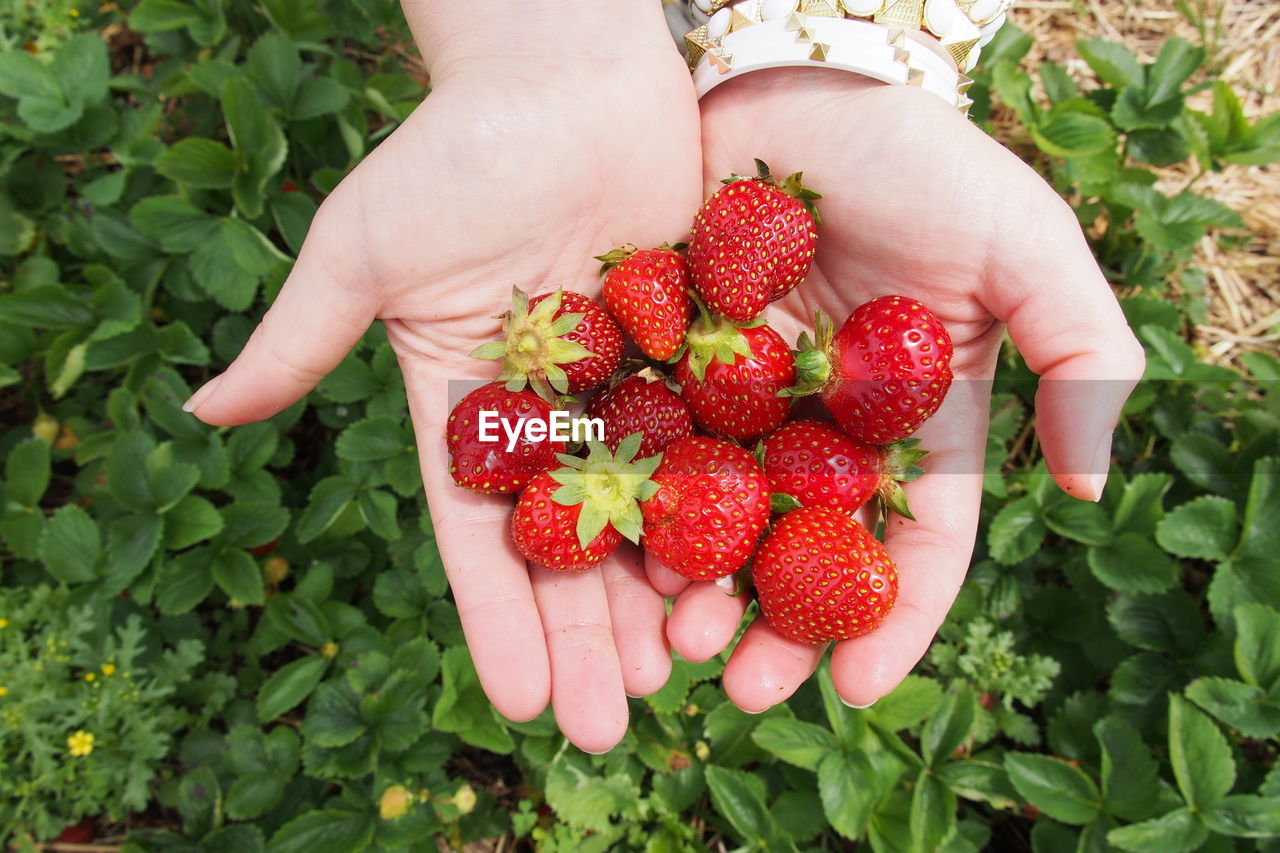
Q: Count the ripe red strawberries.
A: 11